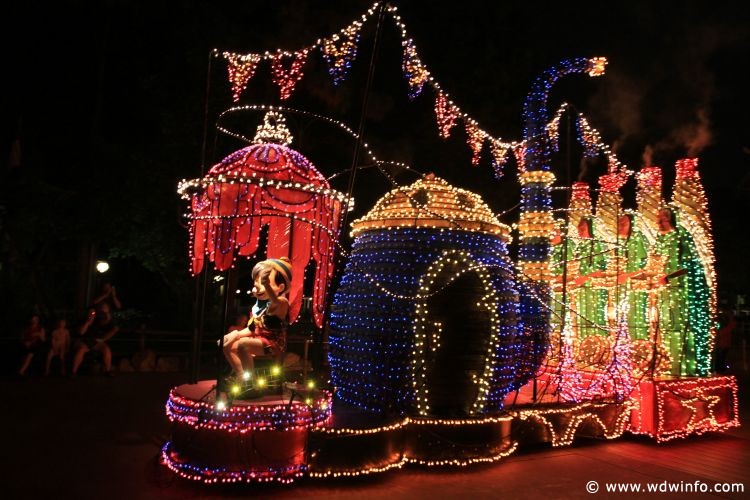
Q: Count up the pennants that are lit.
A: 11